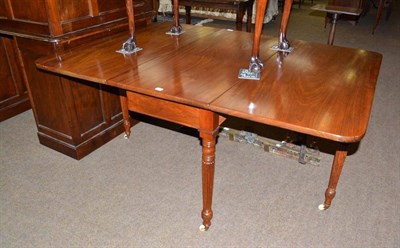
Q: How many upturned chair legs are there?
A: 4